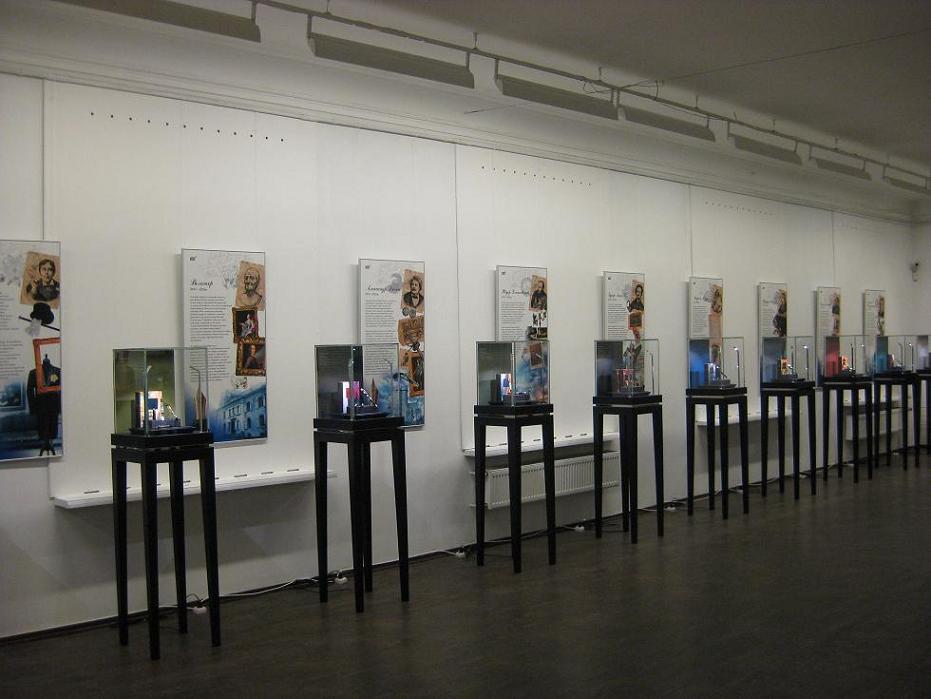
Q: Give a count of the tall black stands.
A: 9